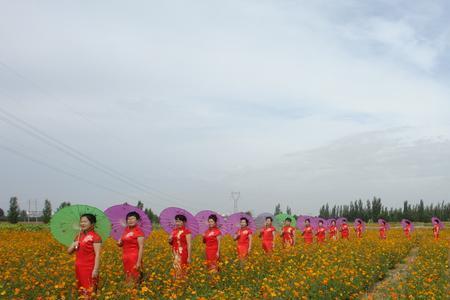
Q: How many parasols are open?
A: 15